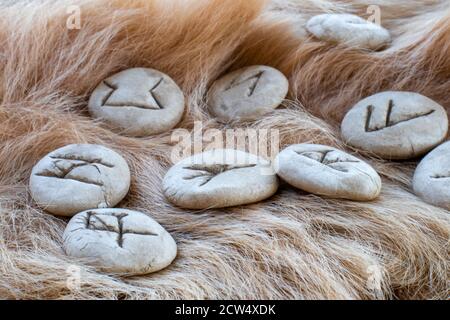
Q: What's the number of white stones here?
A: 9